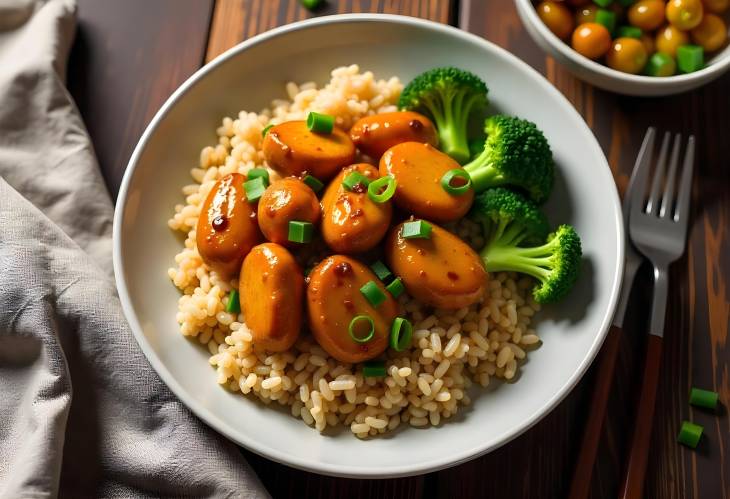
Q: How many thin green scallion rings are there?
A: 4